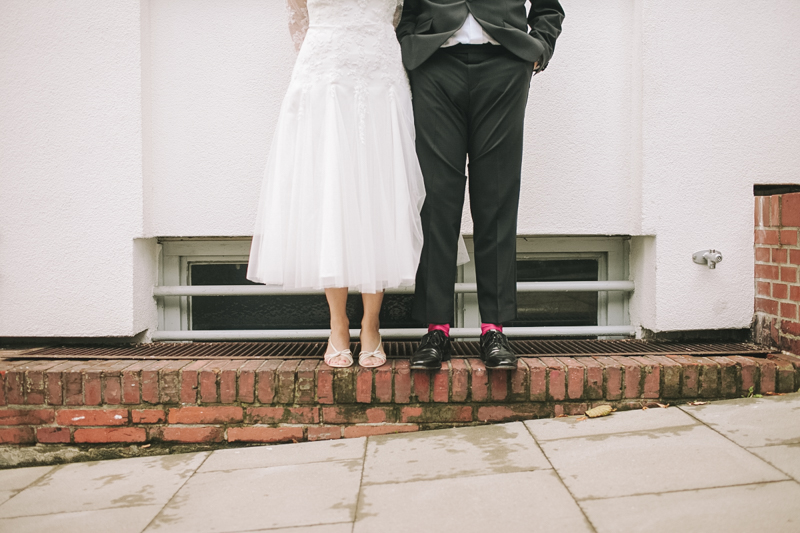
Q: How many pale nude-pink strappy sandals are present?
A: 2